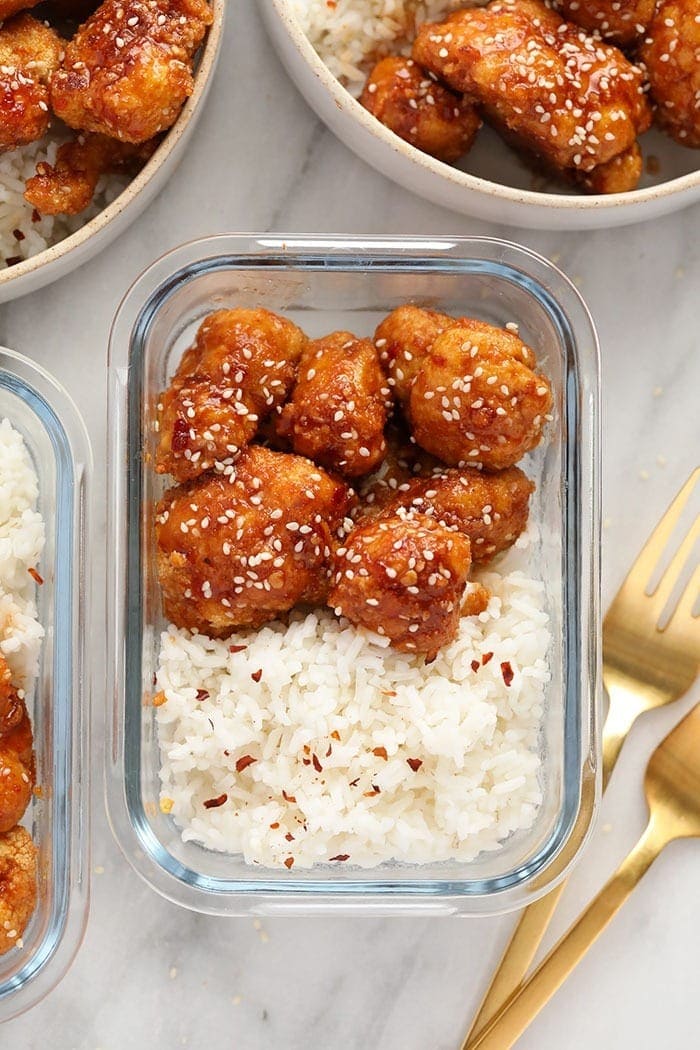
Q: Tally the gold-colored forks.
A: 2